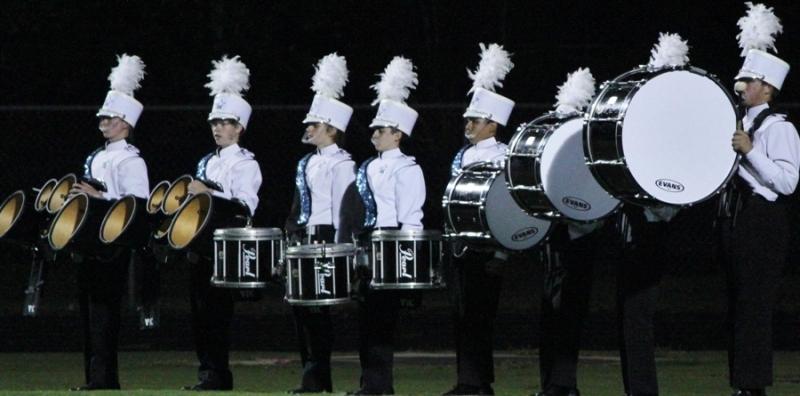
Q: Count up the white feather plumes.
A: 8